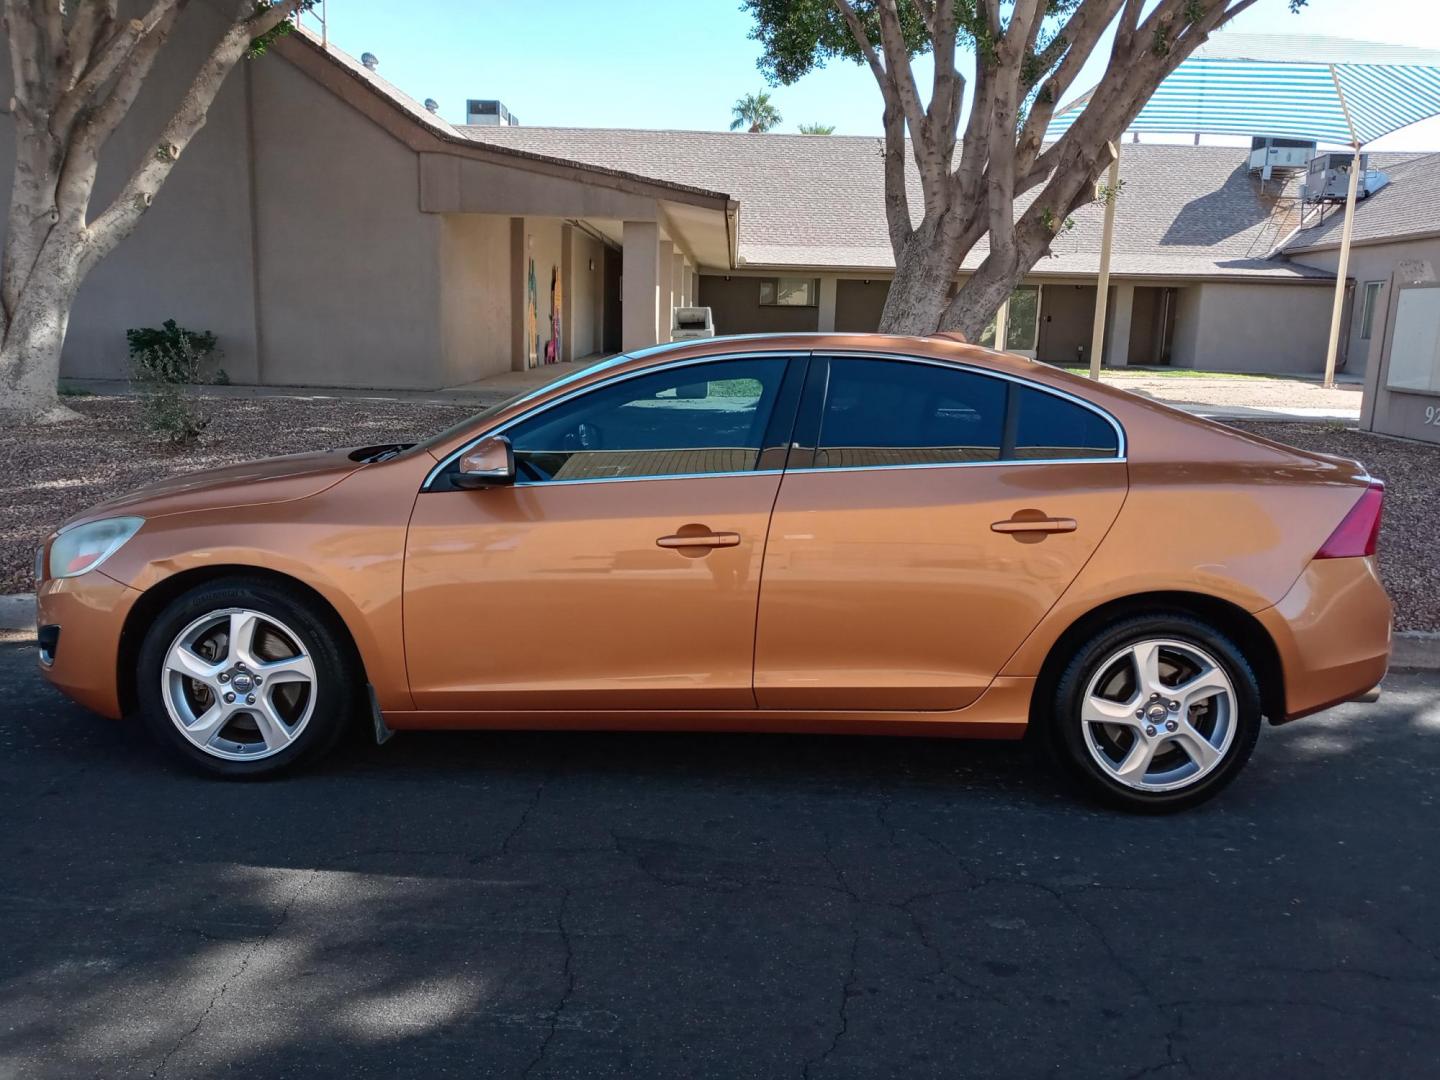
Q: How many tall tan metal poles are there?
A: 2